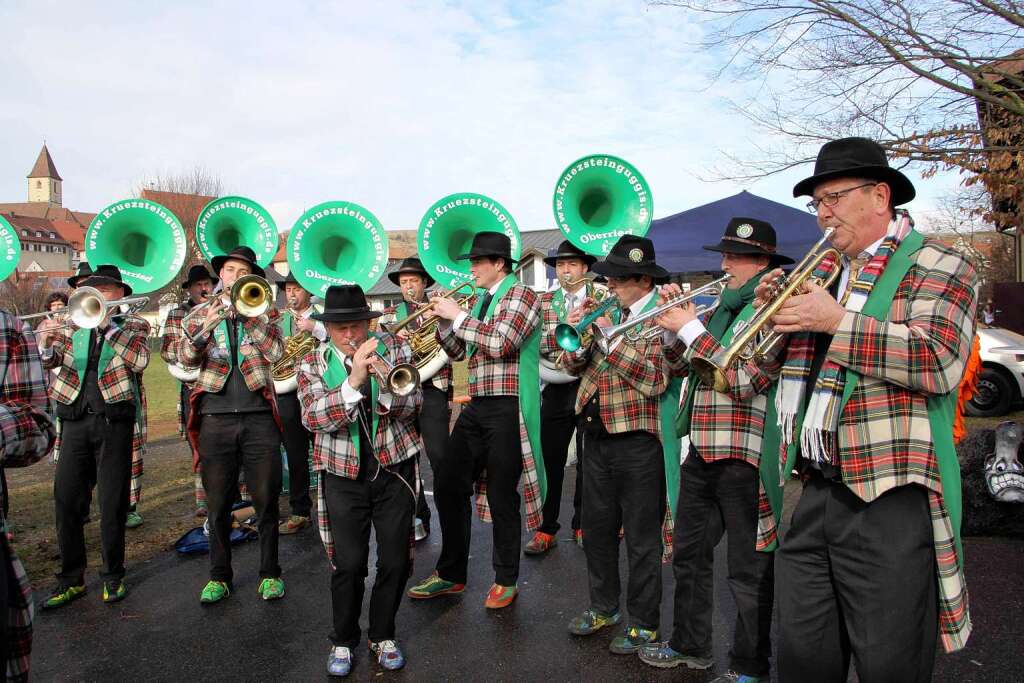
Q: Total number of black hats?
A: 12